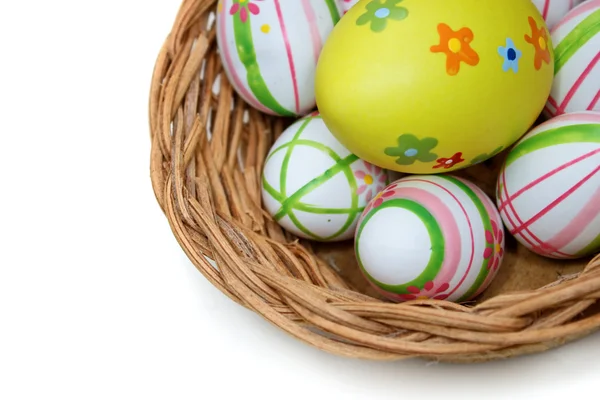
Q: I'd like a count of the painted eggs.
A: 8